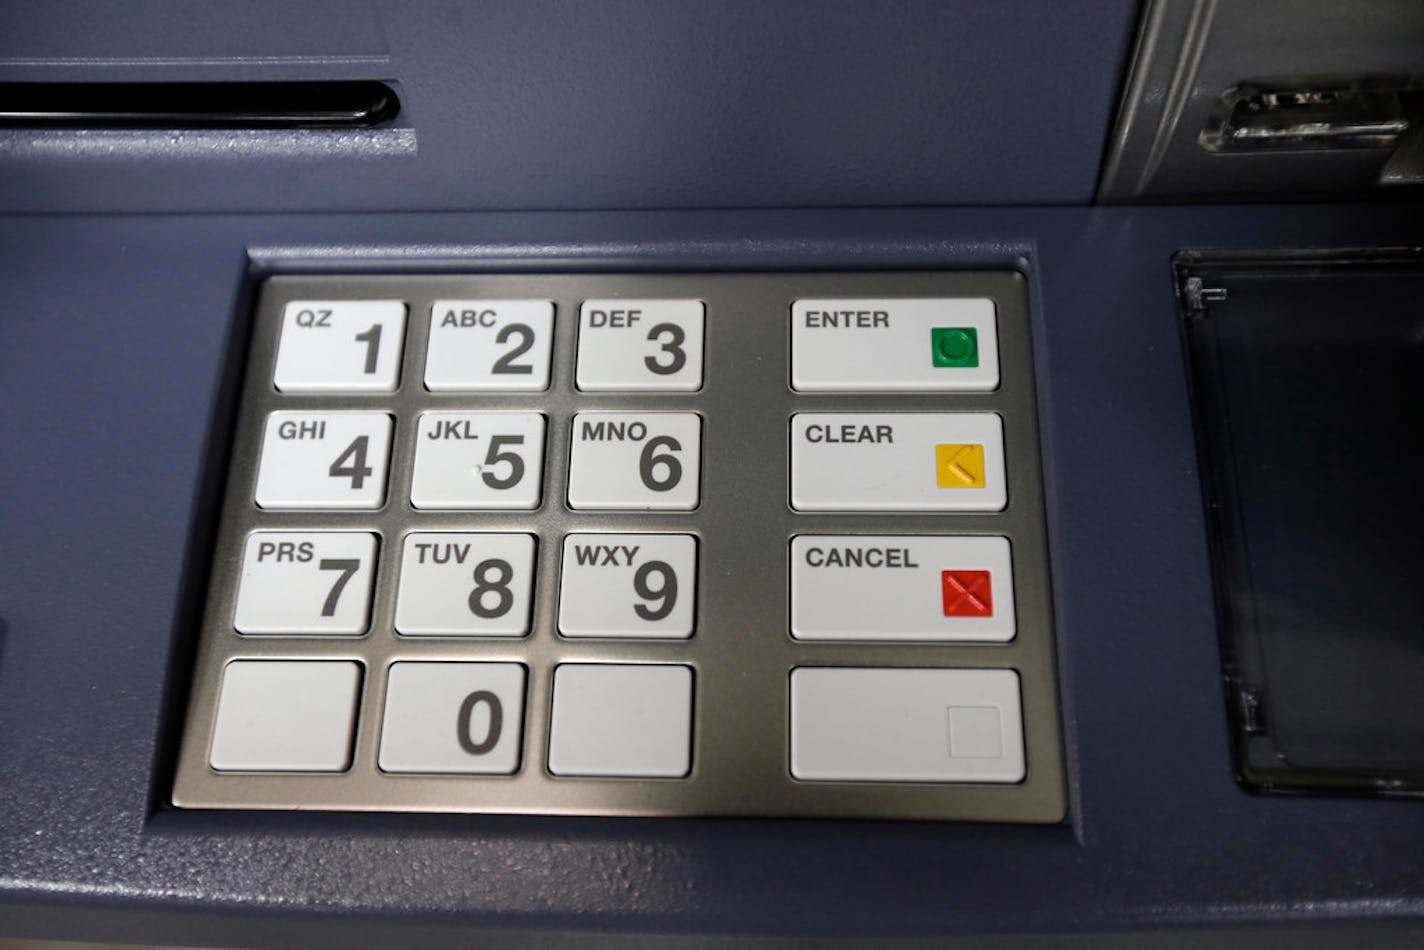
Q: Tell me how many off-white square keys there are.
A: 12